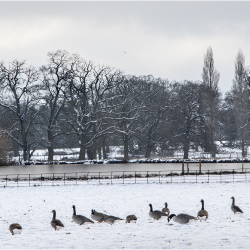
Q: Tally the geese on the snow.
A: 11